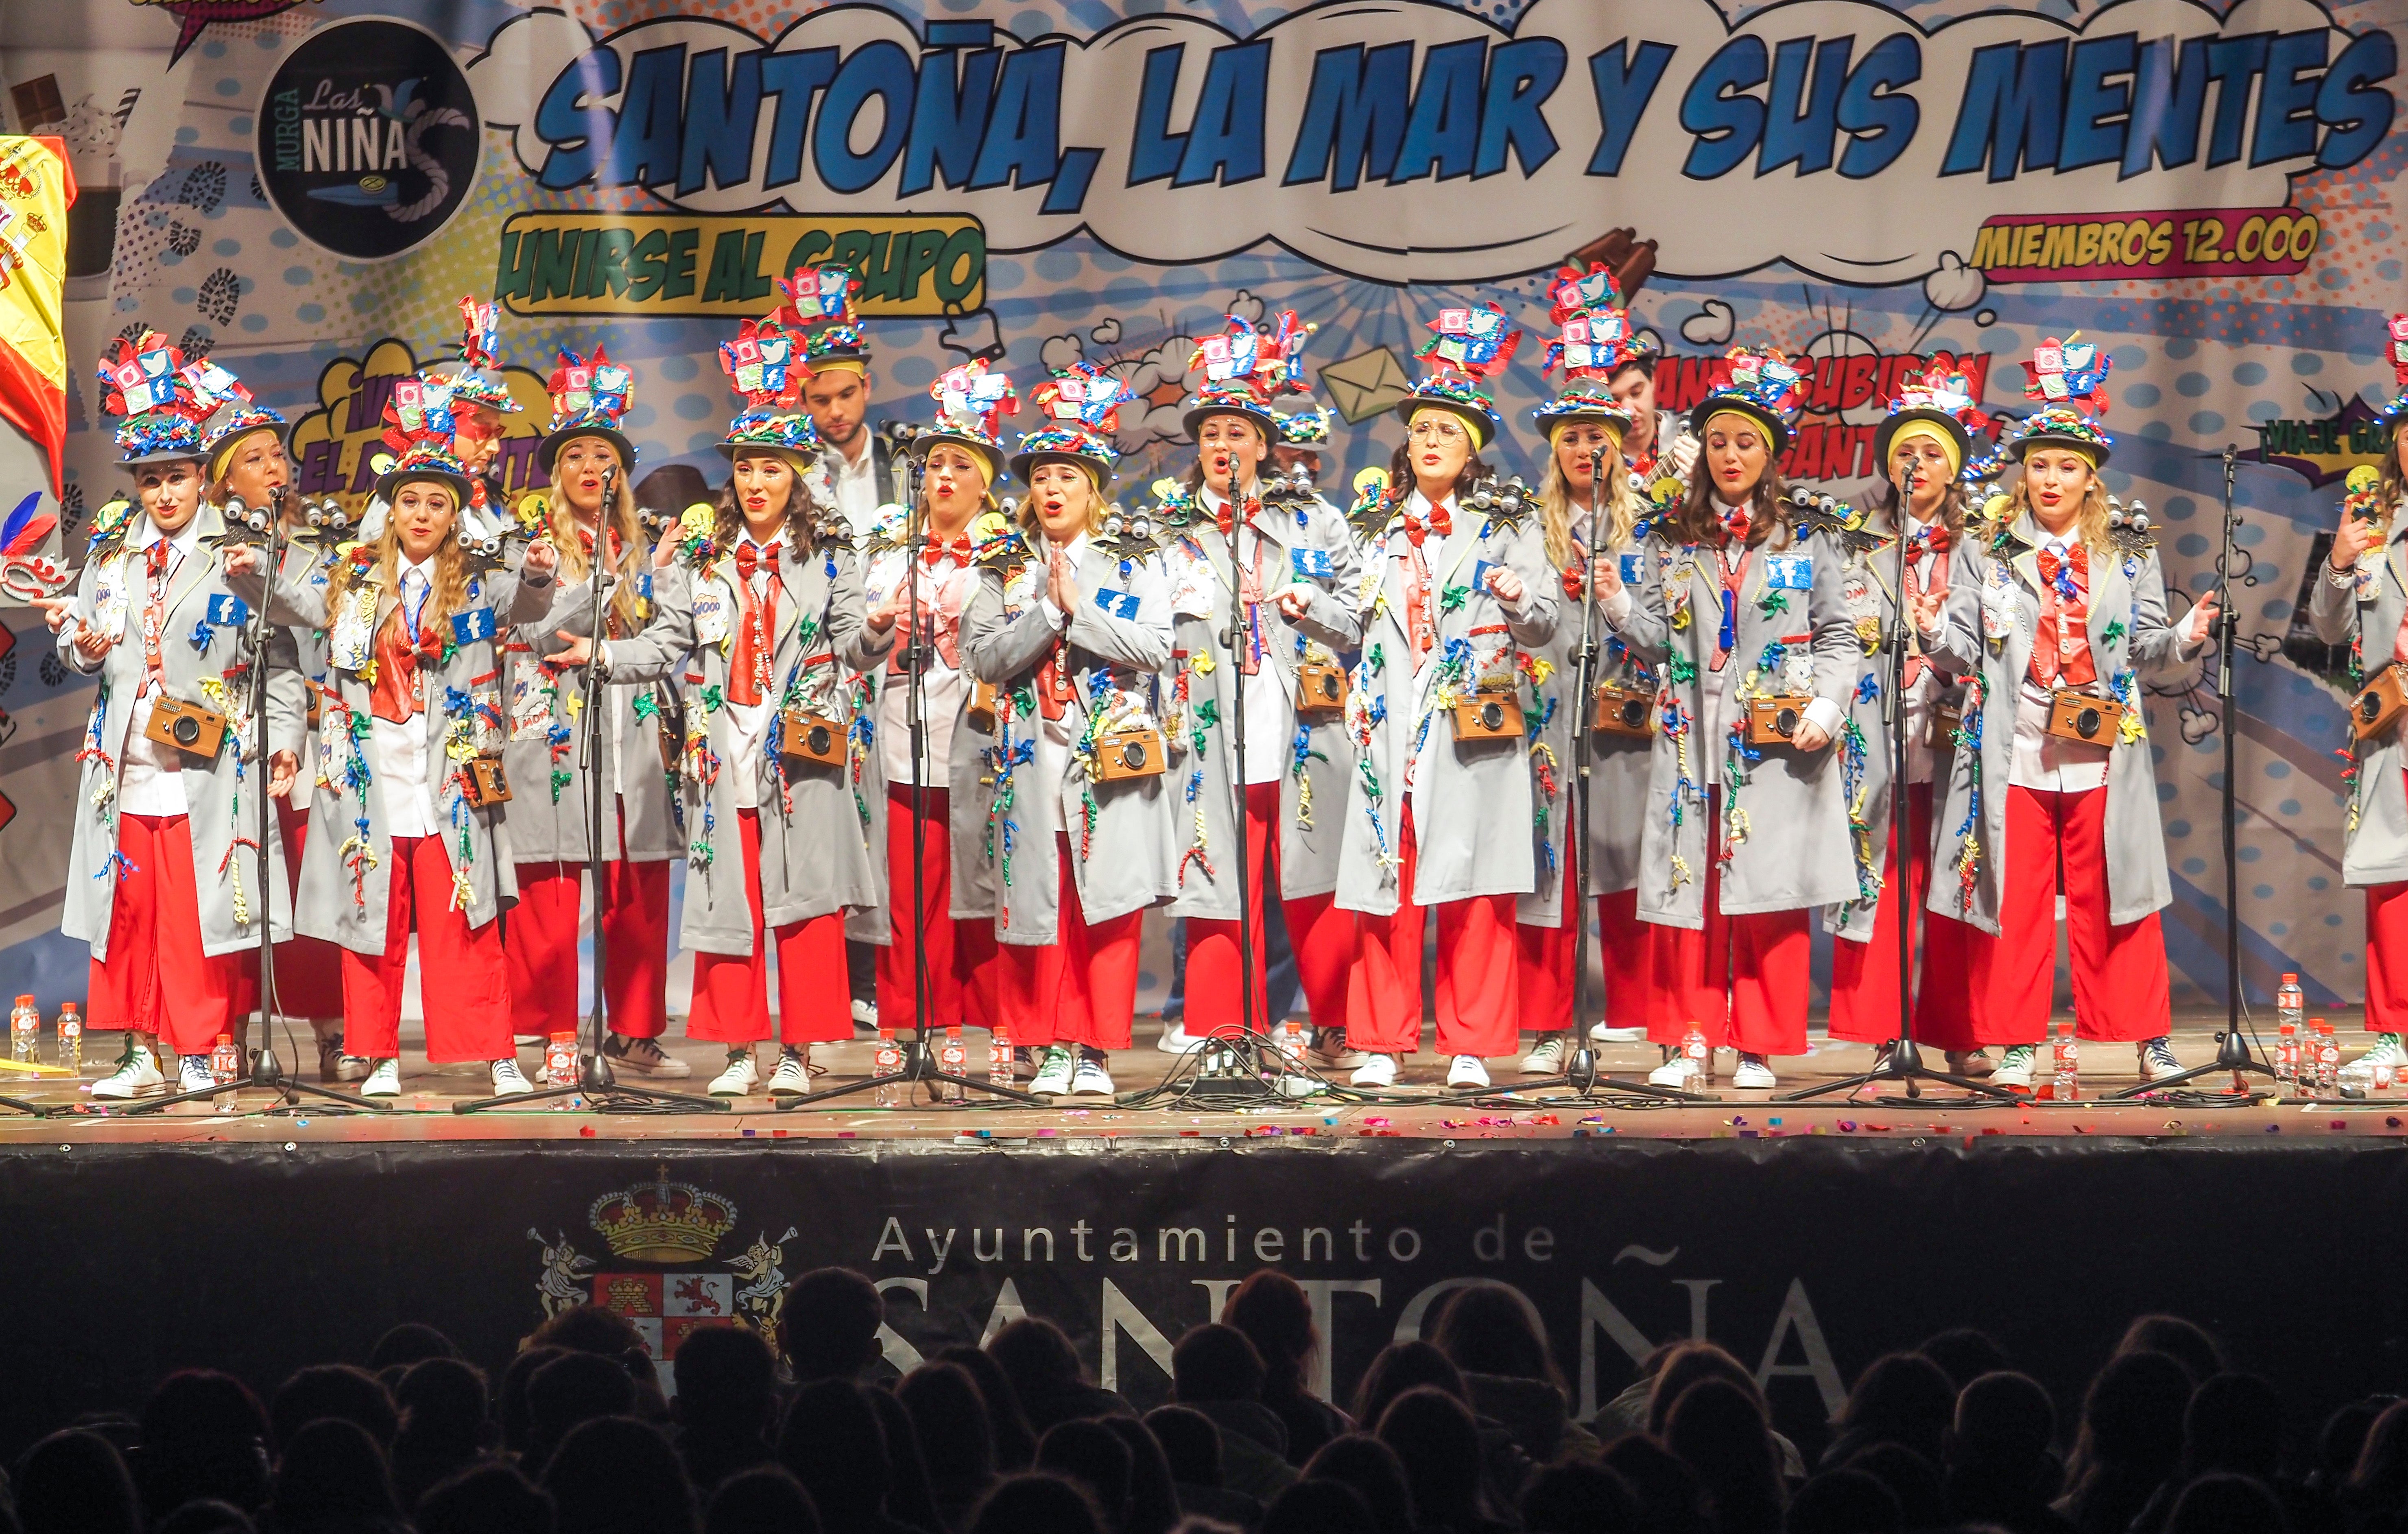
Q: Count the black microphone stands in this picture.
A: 7